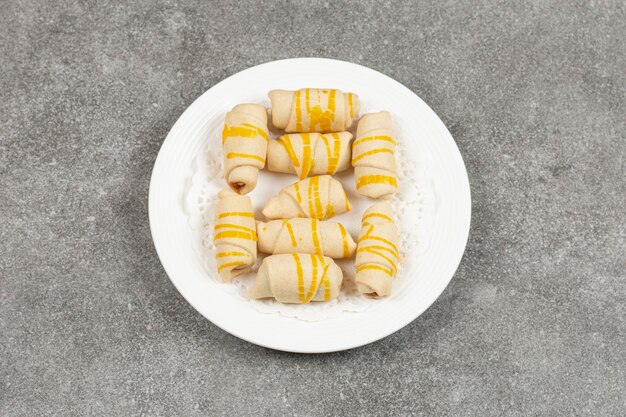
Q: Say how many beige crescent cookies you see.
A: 9